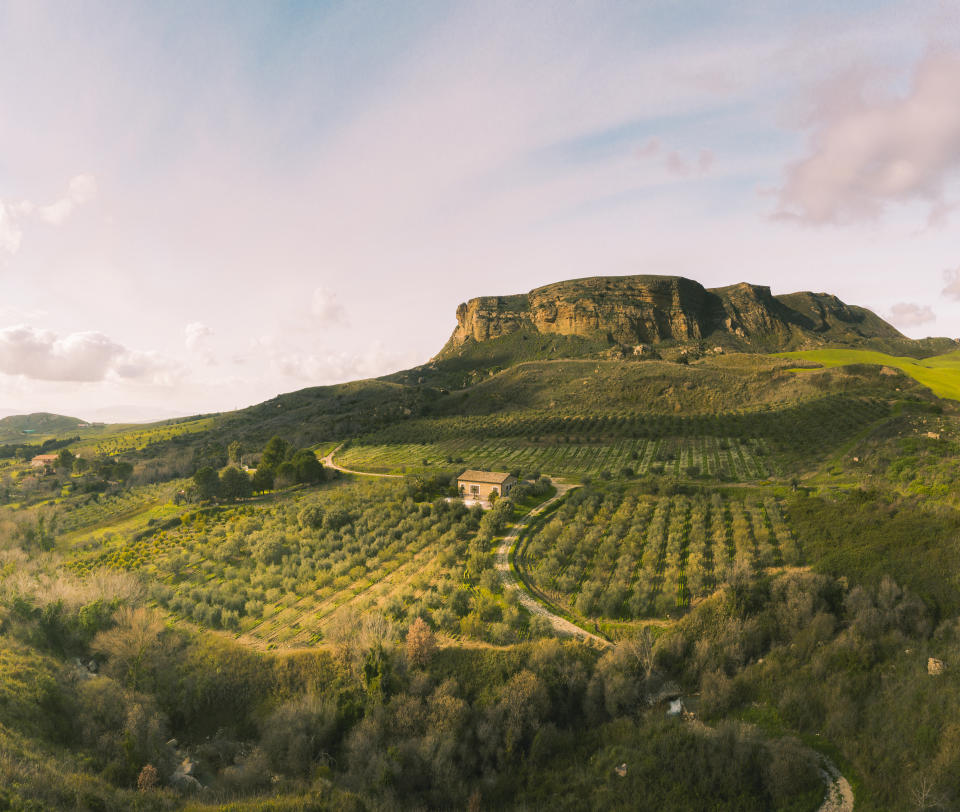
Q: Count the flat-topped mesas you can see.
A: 1